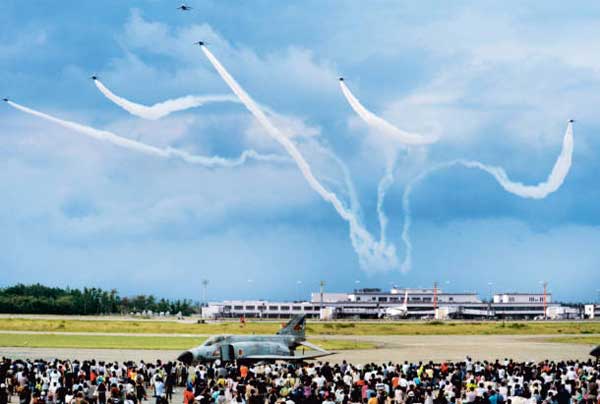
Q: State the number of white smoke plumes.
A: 5